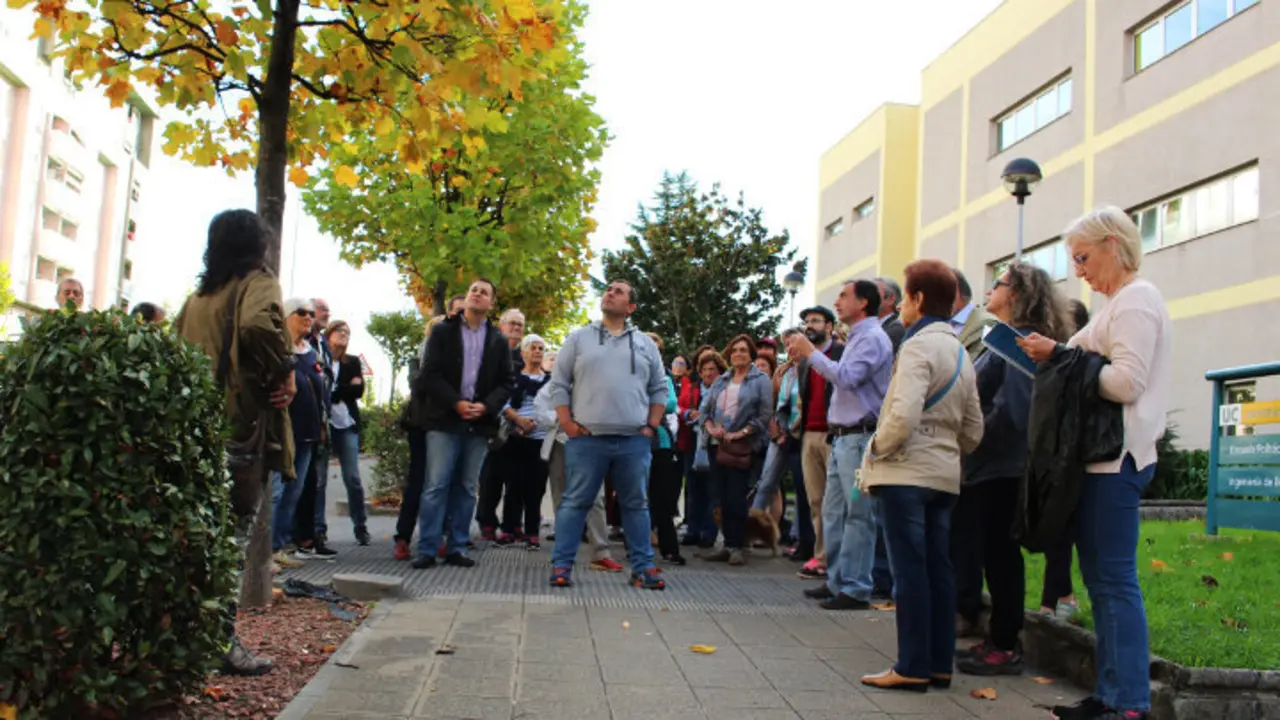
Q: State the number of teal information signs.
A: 1